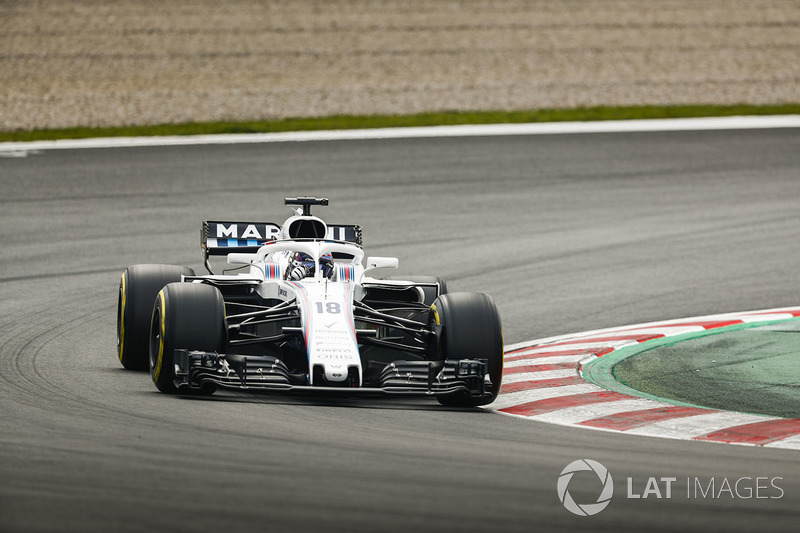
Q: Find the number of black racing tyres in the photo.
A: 4